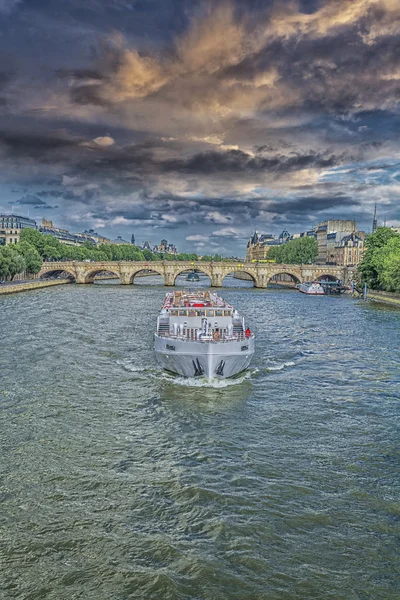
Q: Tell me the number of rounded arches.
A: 7